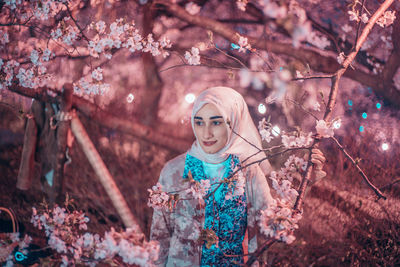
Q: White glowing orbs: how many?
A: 6